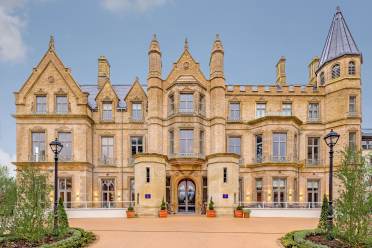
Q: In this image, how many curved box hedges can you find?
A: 2